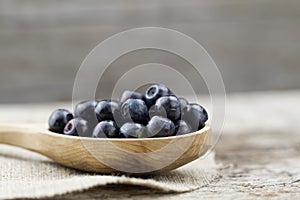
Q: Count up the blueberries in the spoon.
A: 14